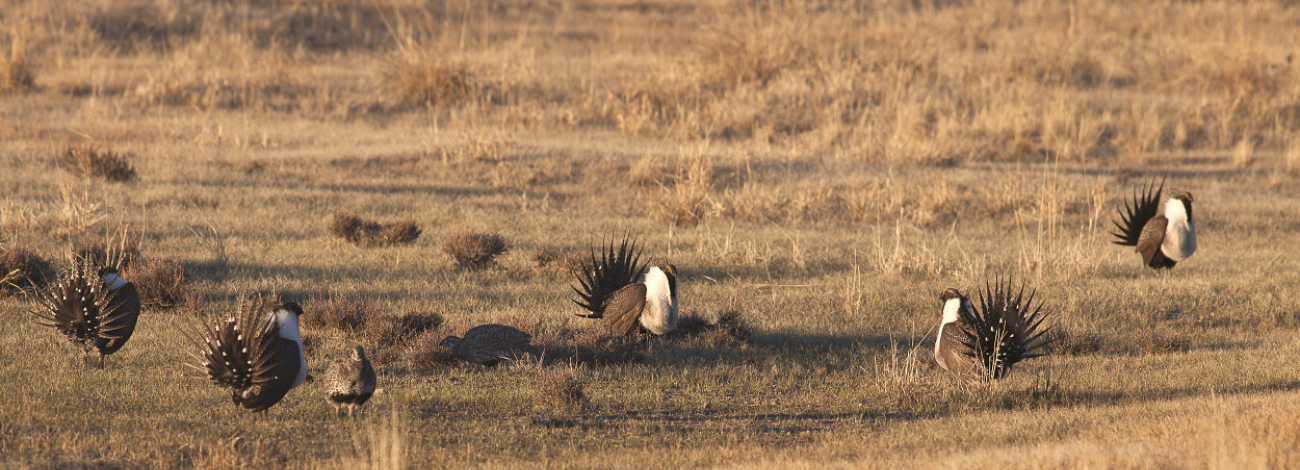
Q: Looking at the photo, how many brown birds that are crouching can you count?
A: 1